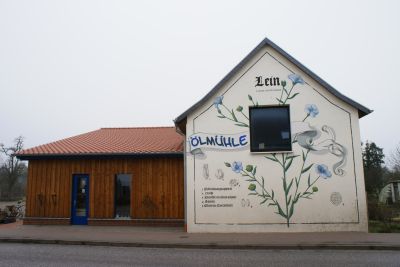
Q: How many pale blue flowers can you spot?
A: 5